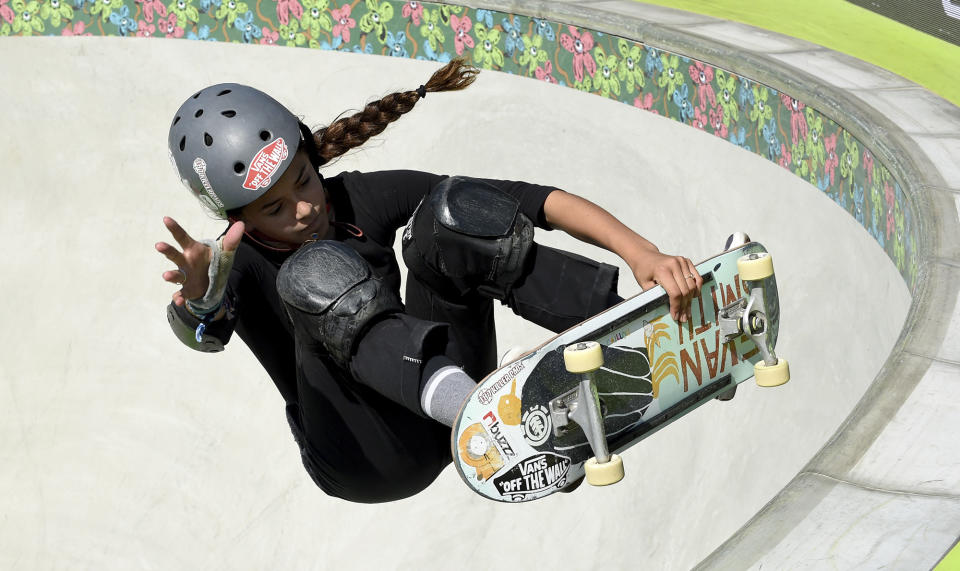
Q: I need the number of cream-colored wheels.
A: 4